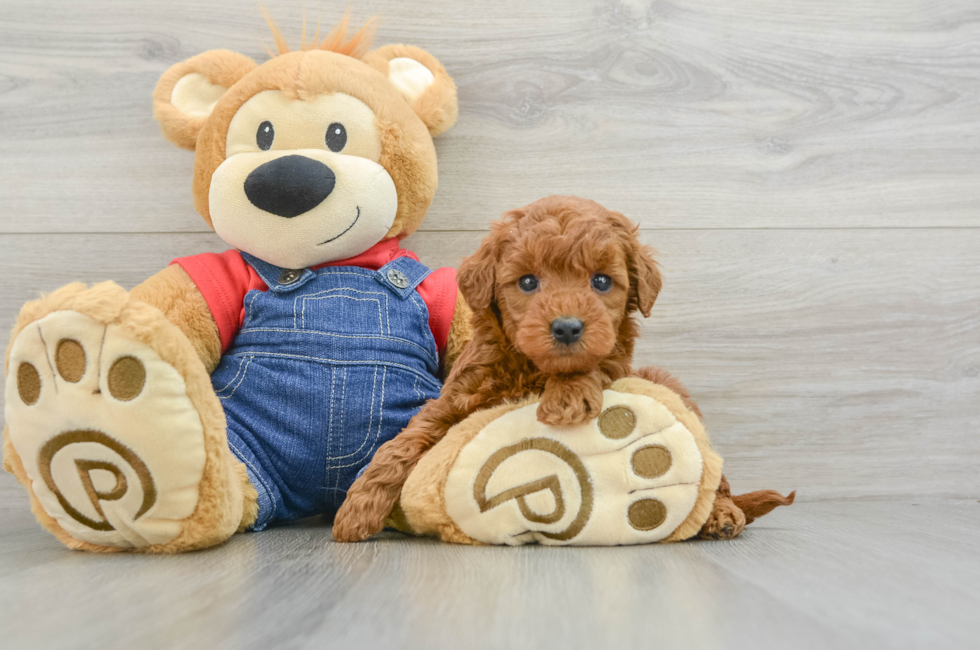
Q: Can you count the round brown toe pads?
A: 6